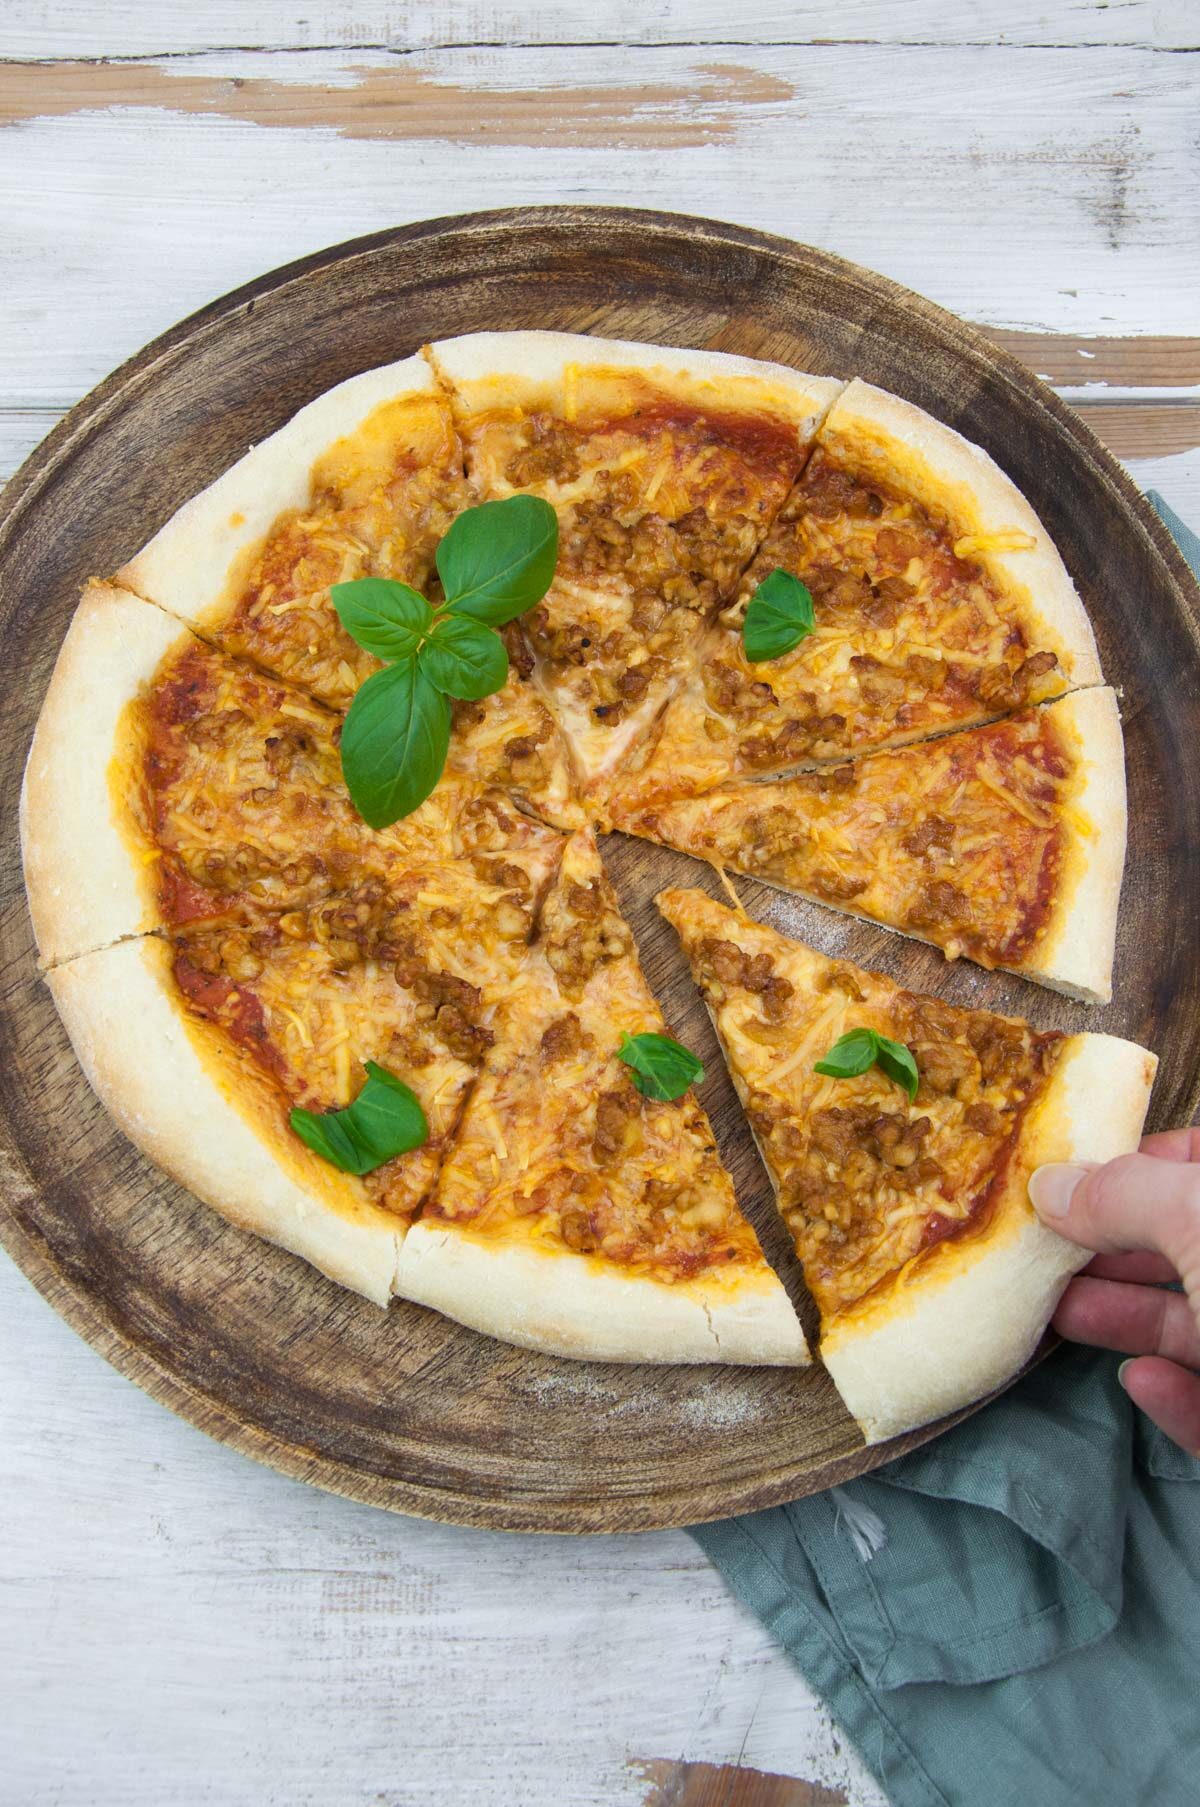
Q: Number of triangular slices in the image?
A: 8